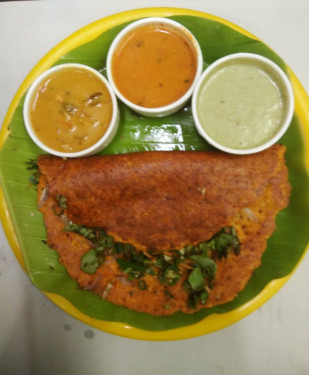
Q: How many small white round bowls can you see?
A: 3